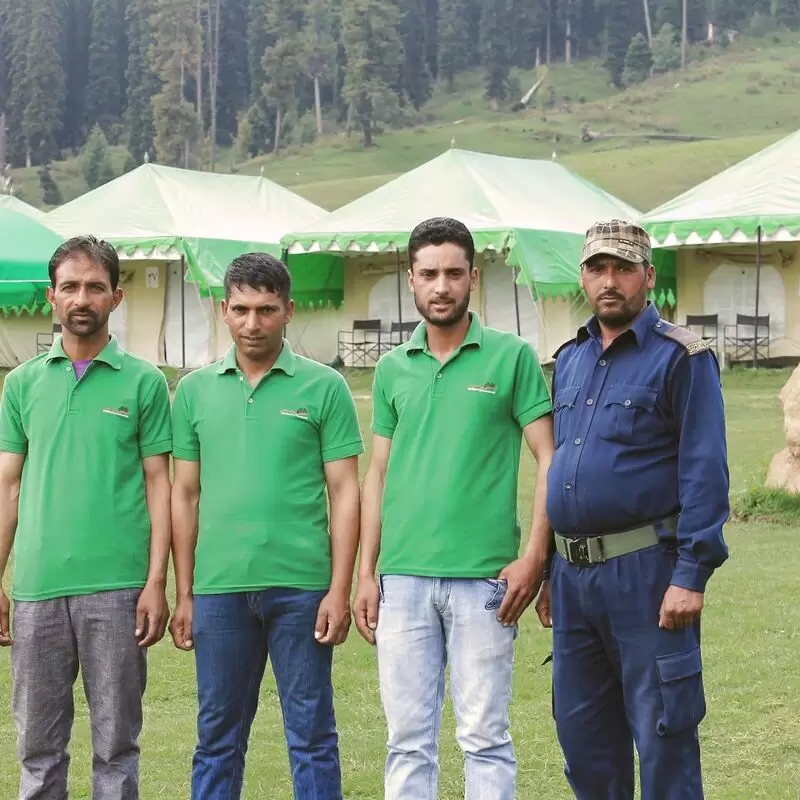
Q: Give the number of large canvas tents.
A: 4